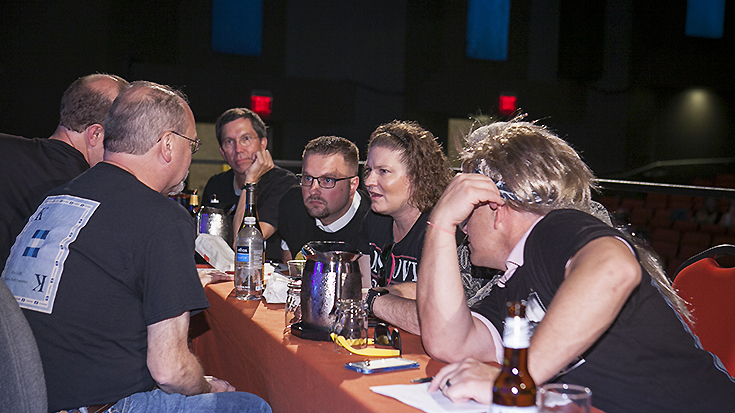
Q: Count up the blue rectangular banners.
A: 3